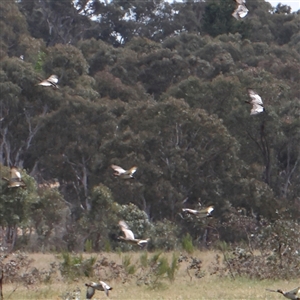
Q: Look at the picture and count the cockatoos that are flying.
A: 9